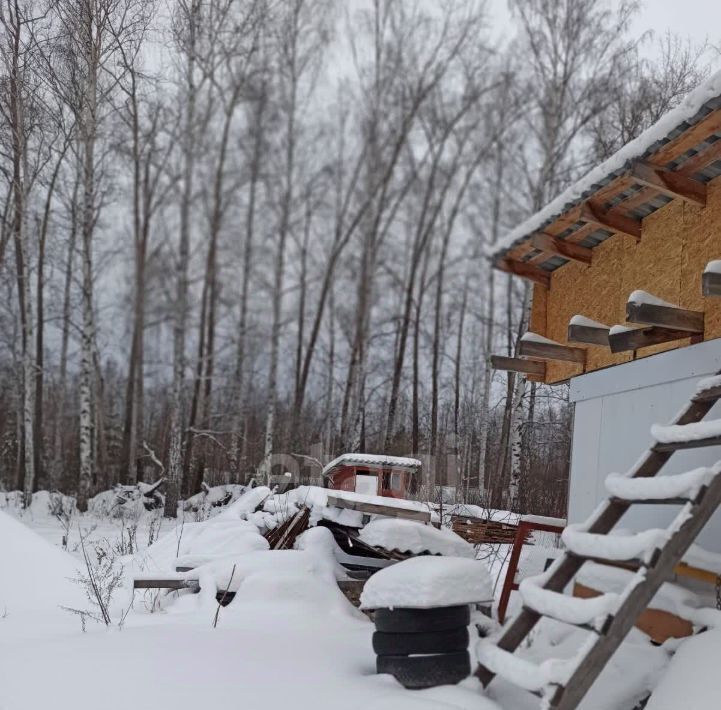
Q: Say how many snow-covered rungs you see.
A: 6